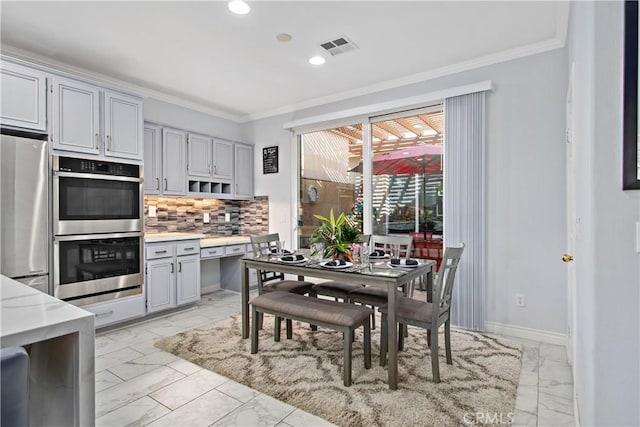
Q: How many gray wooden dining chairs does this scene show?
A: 4